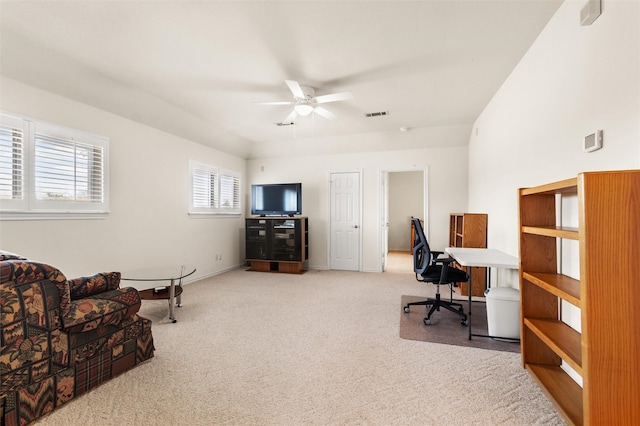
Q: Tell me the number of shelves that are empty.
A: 4